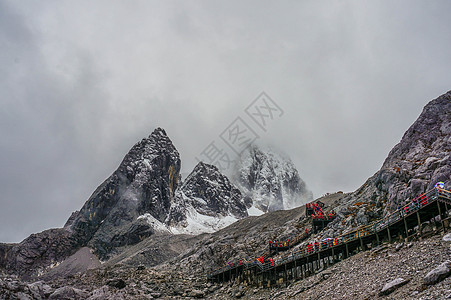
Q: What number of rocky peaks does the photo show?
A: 3